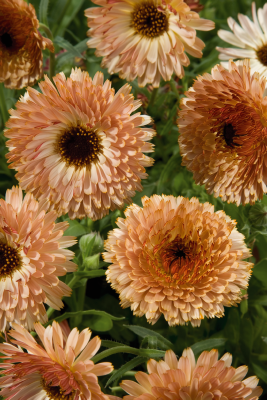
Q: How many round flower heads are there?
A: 9